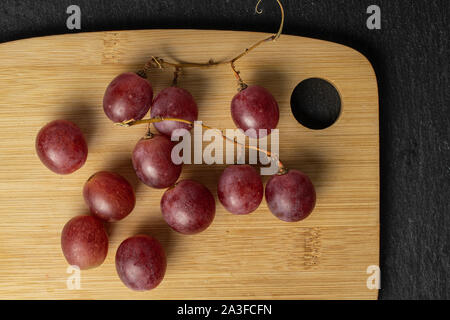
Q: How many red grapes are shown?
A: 11